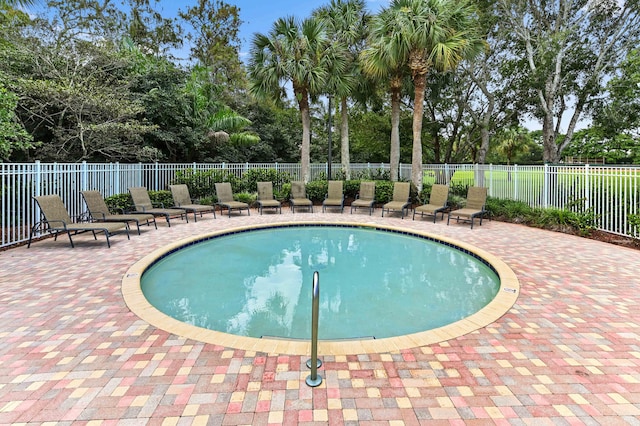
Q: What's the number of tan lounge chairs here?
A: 12